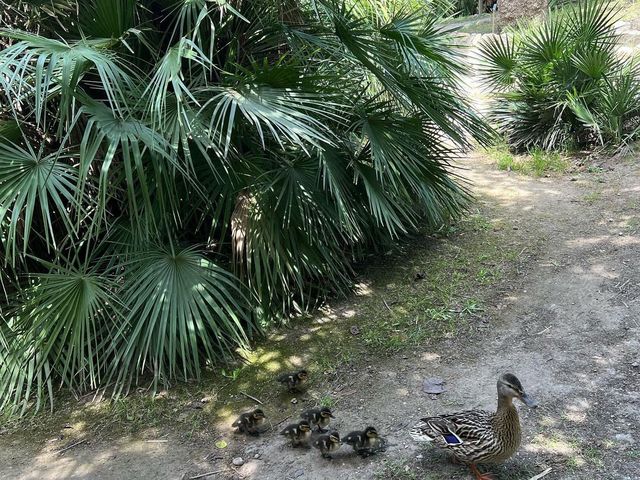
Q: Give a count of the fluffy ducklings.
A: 6